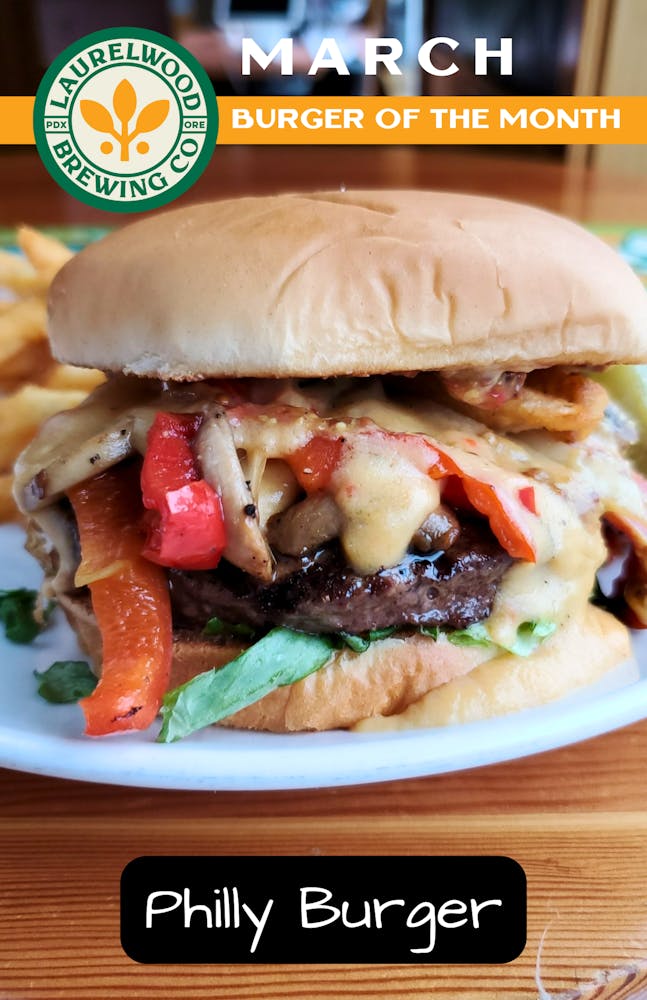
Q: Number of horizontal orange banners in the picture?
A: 1